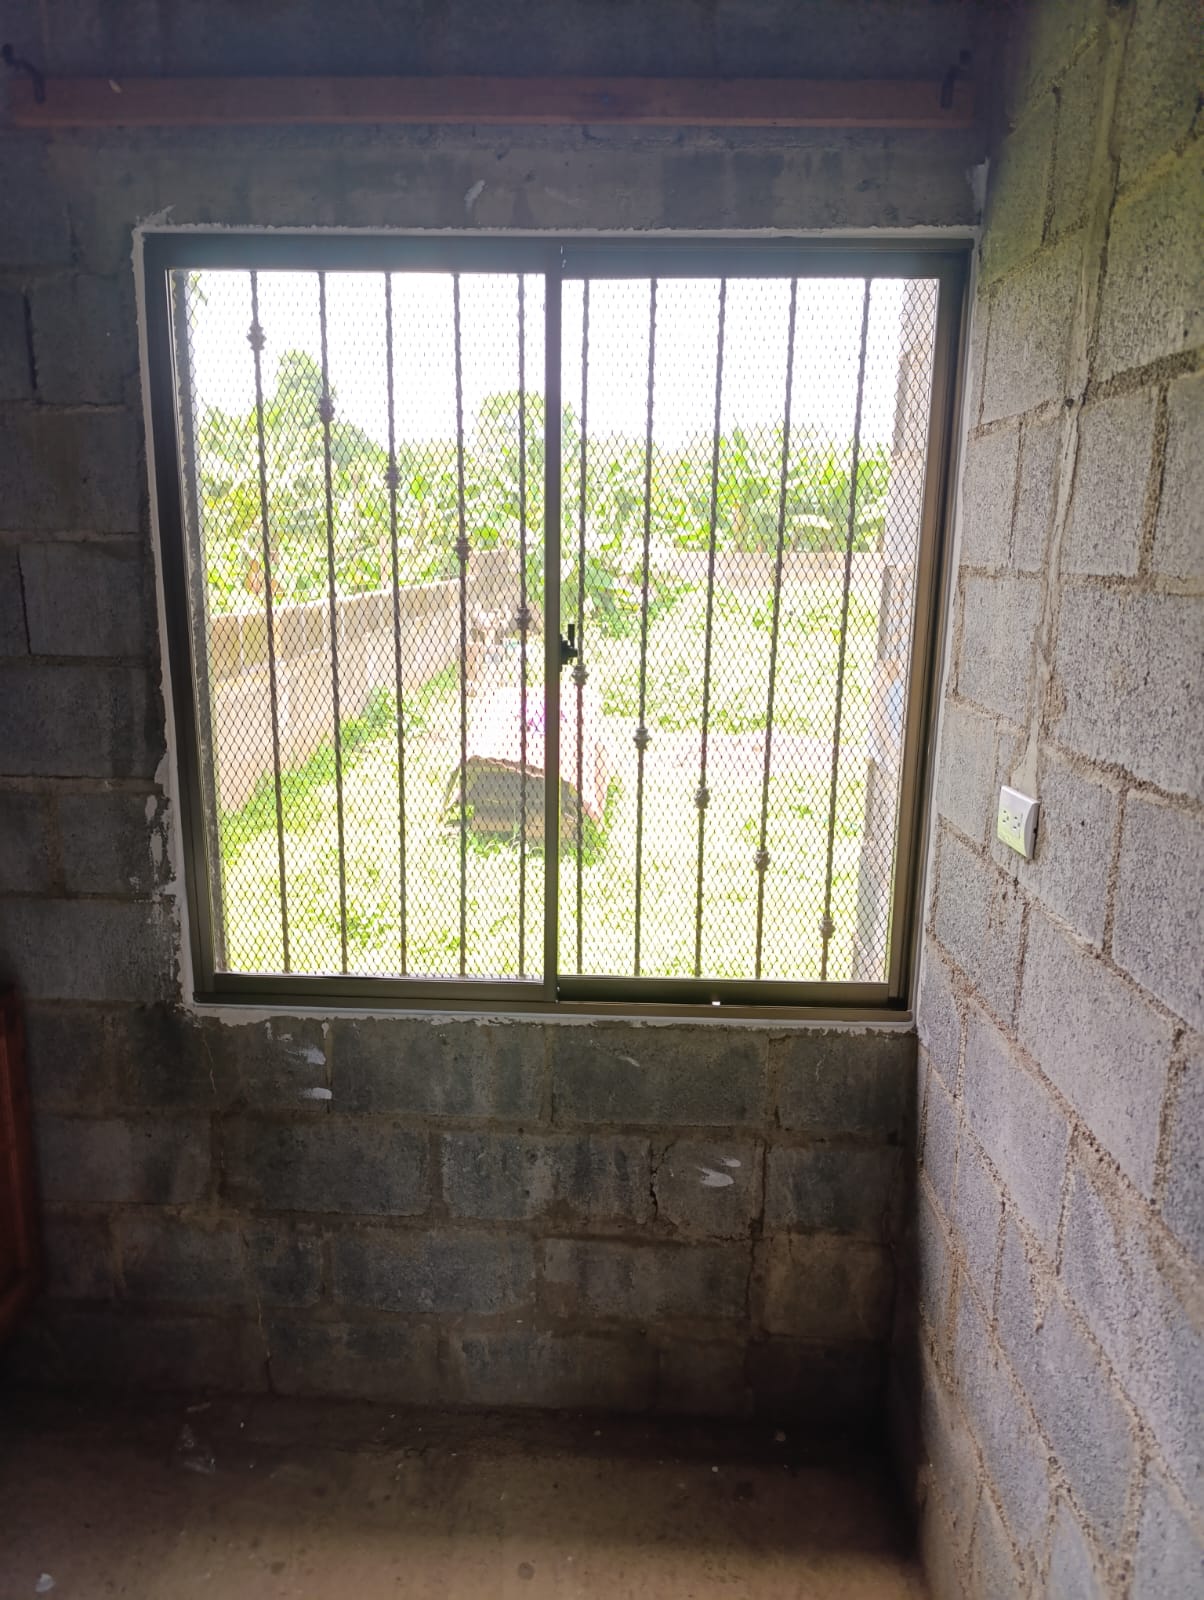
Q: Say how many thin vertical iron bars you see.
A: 10